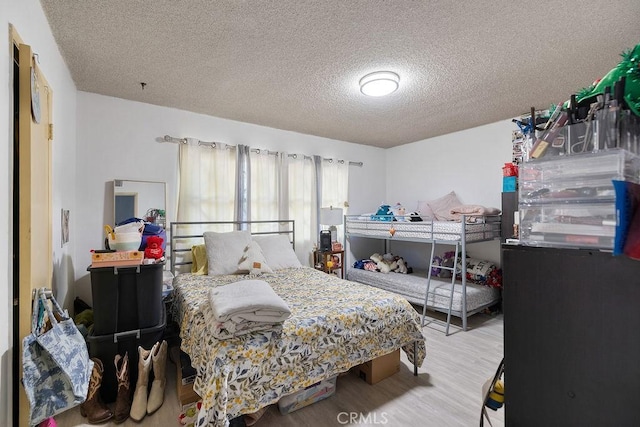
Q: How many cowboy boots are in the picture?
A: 4